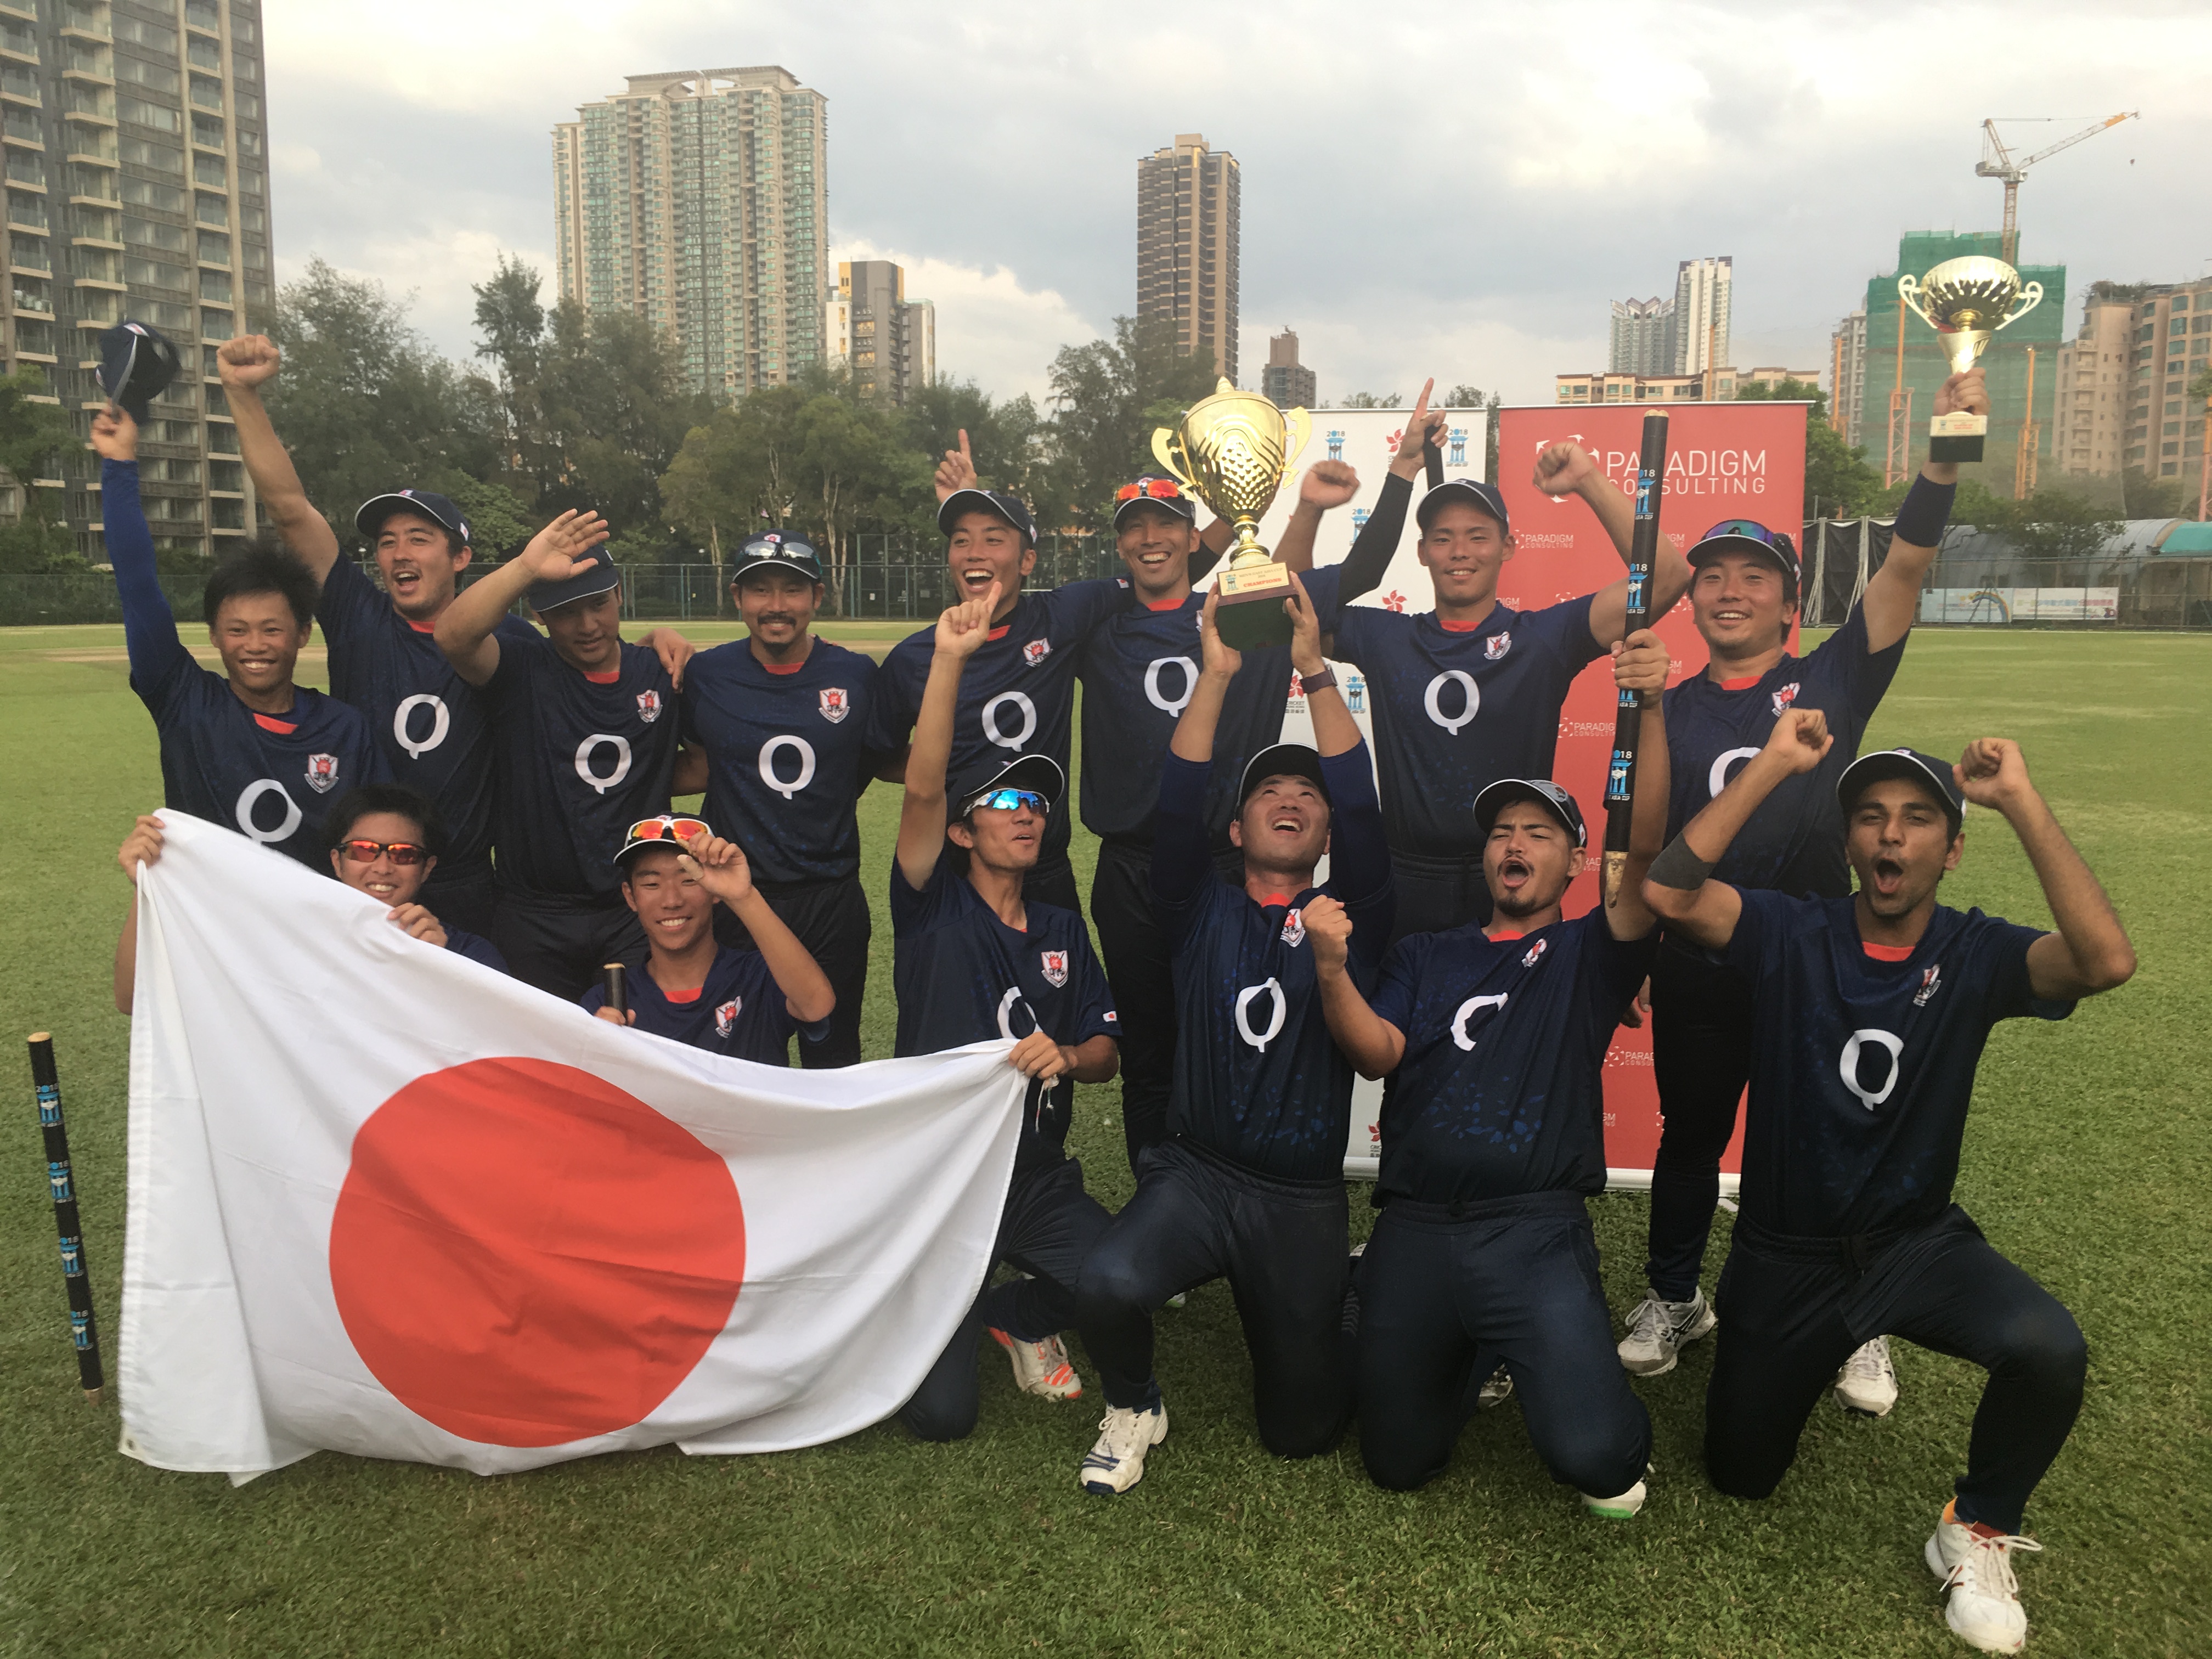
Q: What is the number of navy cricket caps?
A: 13